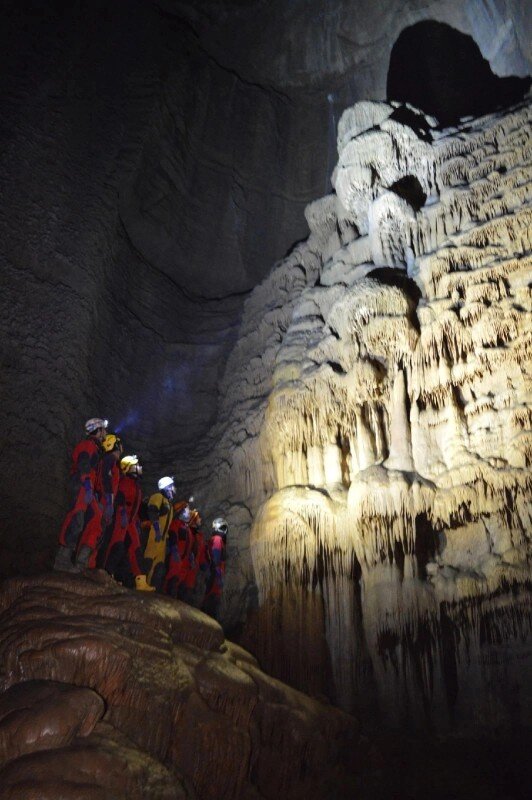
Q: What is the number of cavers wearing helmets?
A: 7